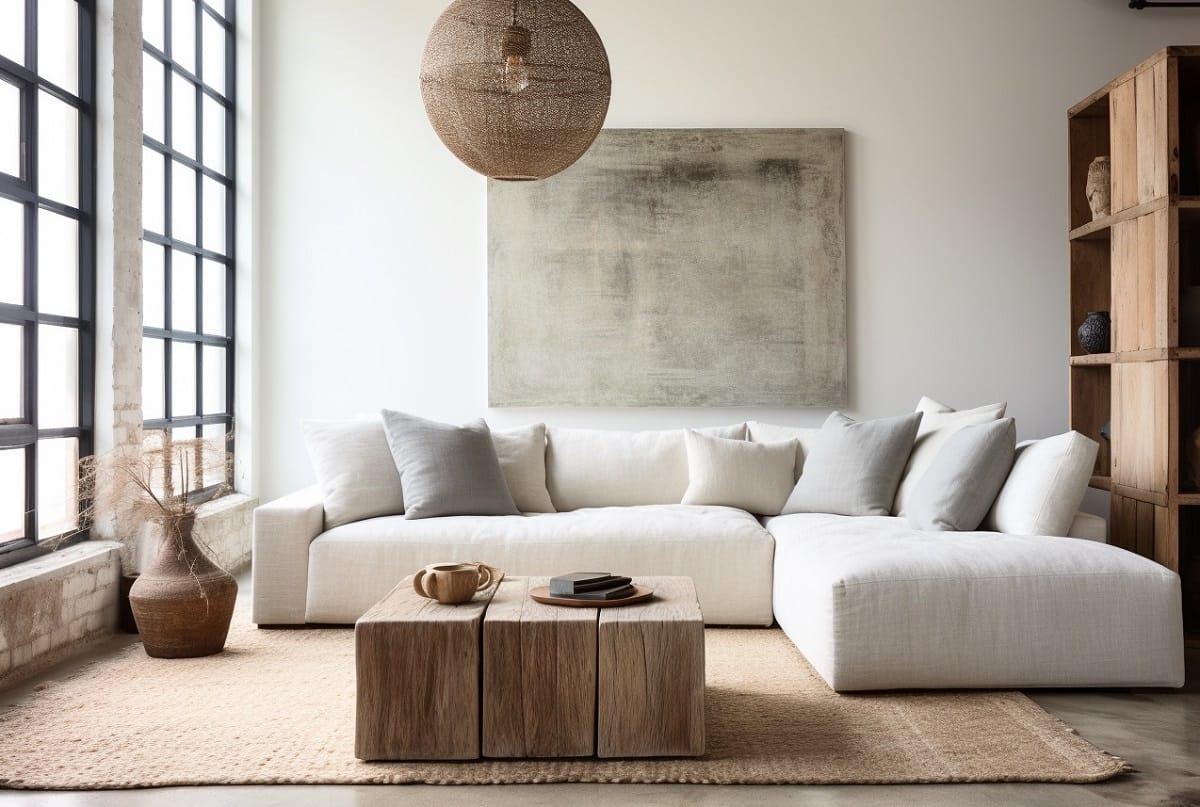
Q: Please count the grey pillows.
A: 3